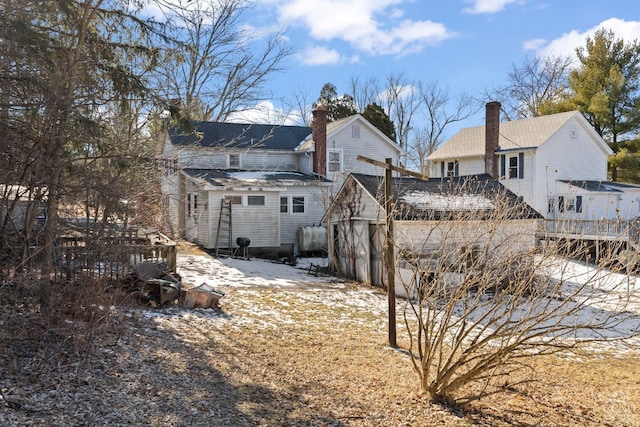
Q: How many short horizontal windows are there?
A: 2